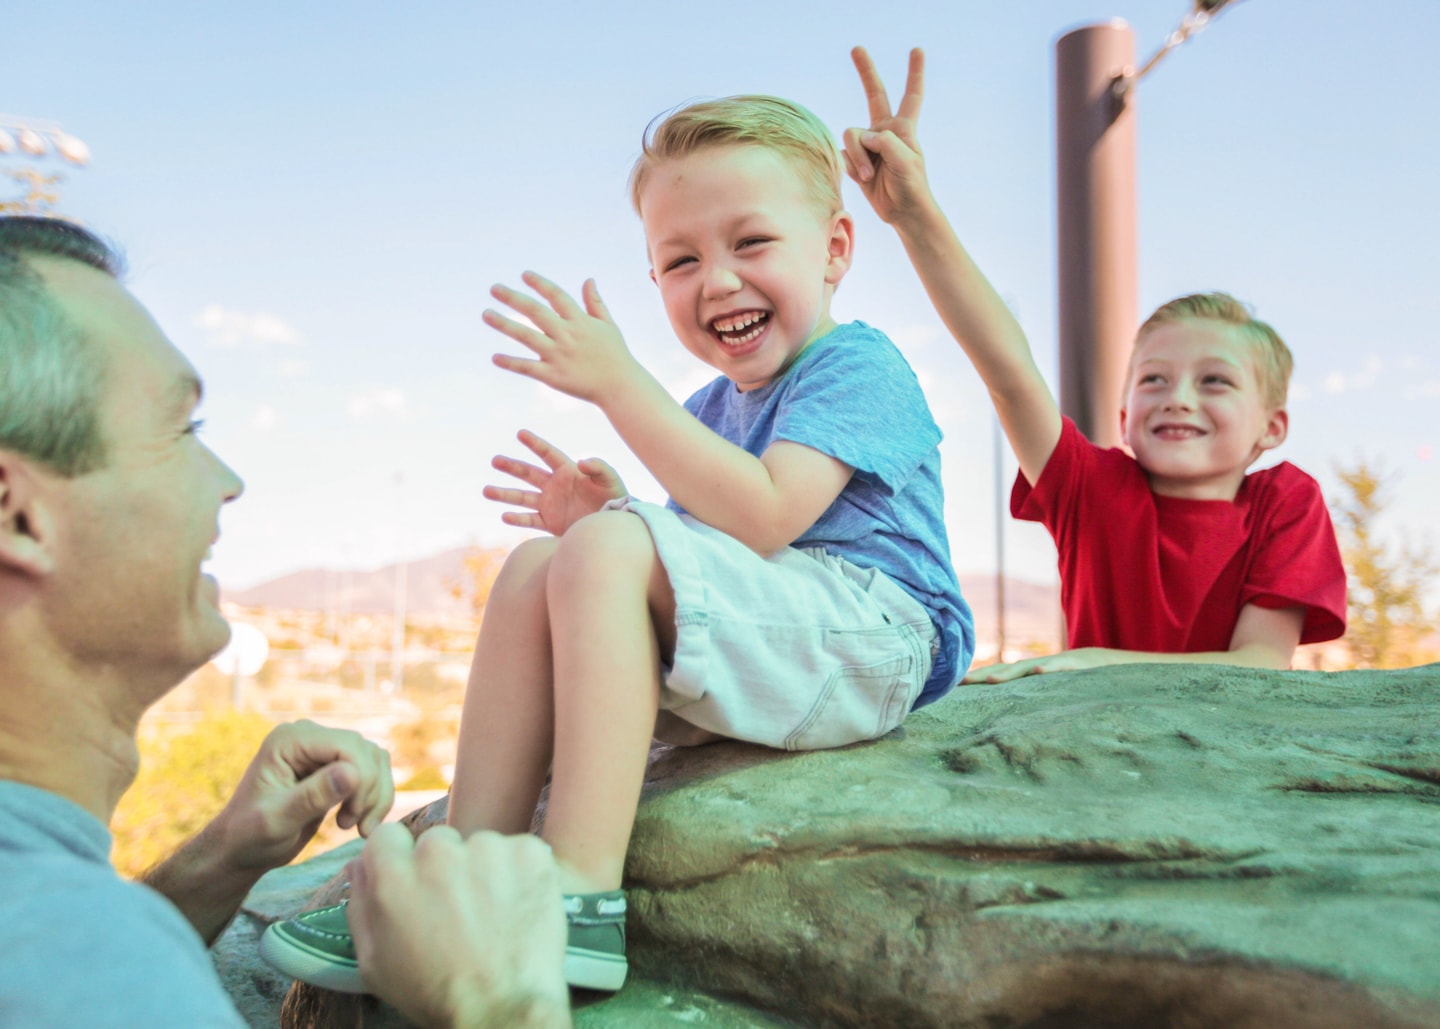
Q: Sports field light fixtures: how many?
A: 3